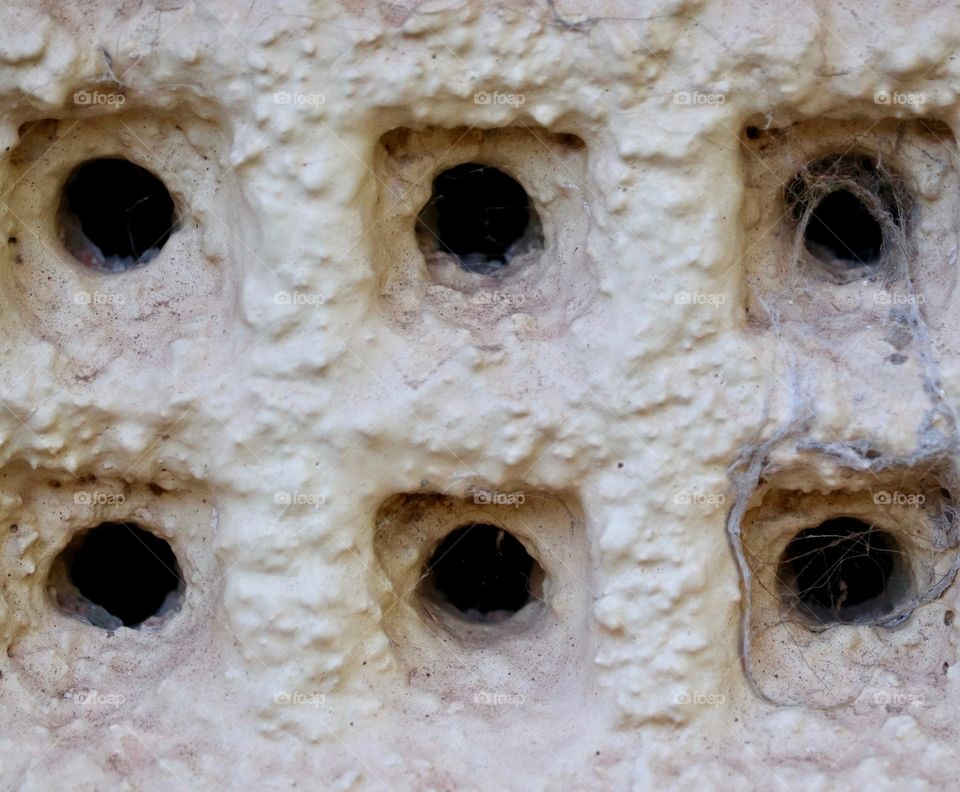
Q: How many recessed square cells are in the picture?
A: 6